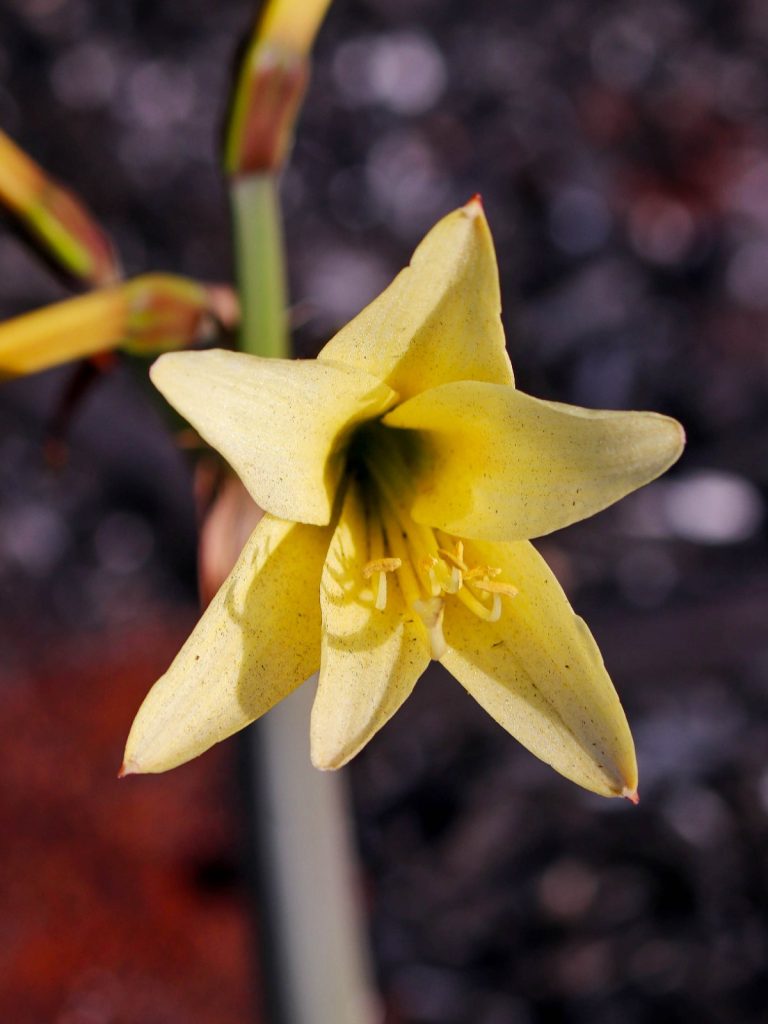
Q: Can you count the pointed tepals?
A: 6